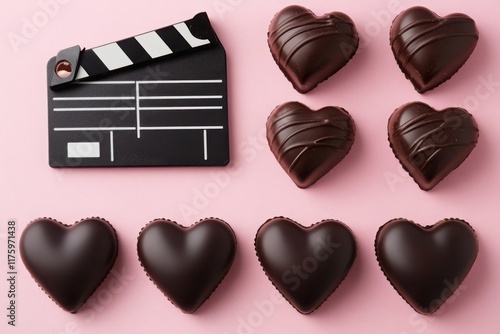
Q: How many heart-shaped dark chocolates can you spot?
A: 8